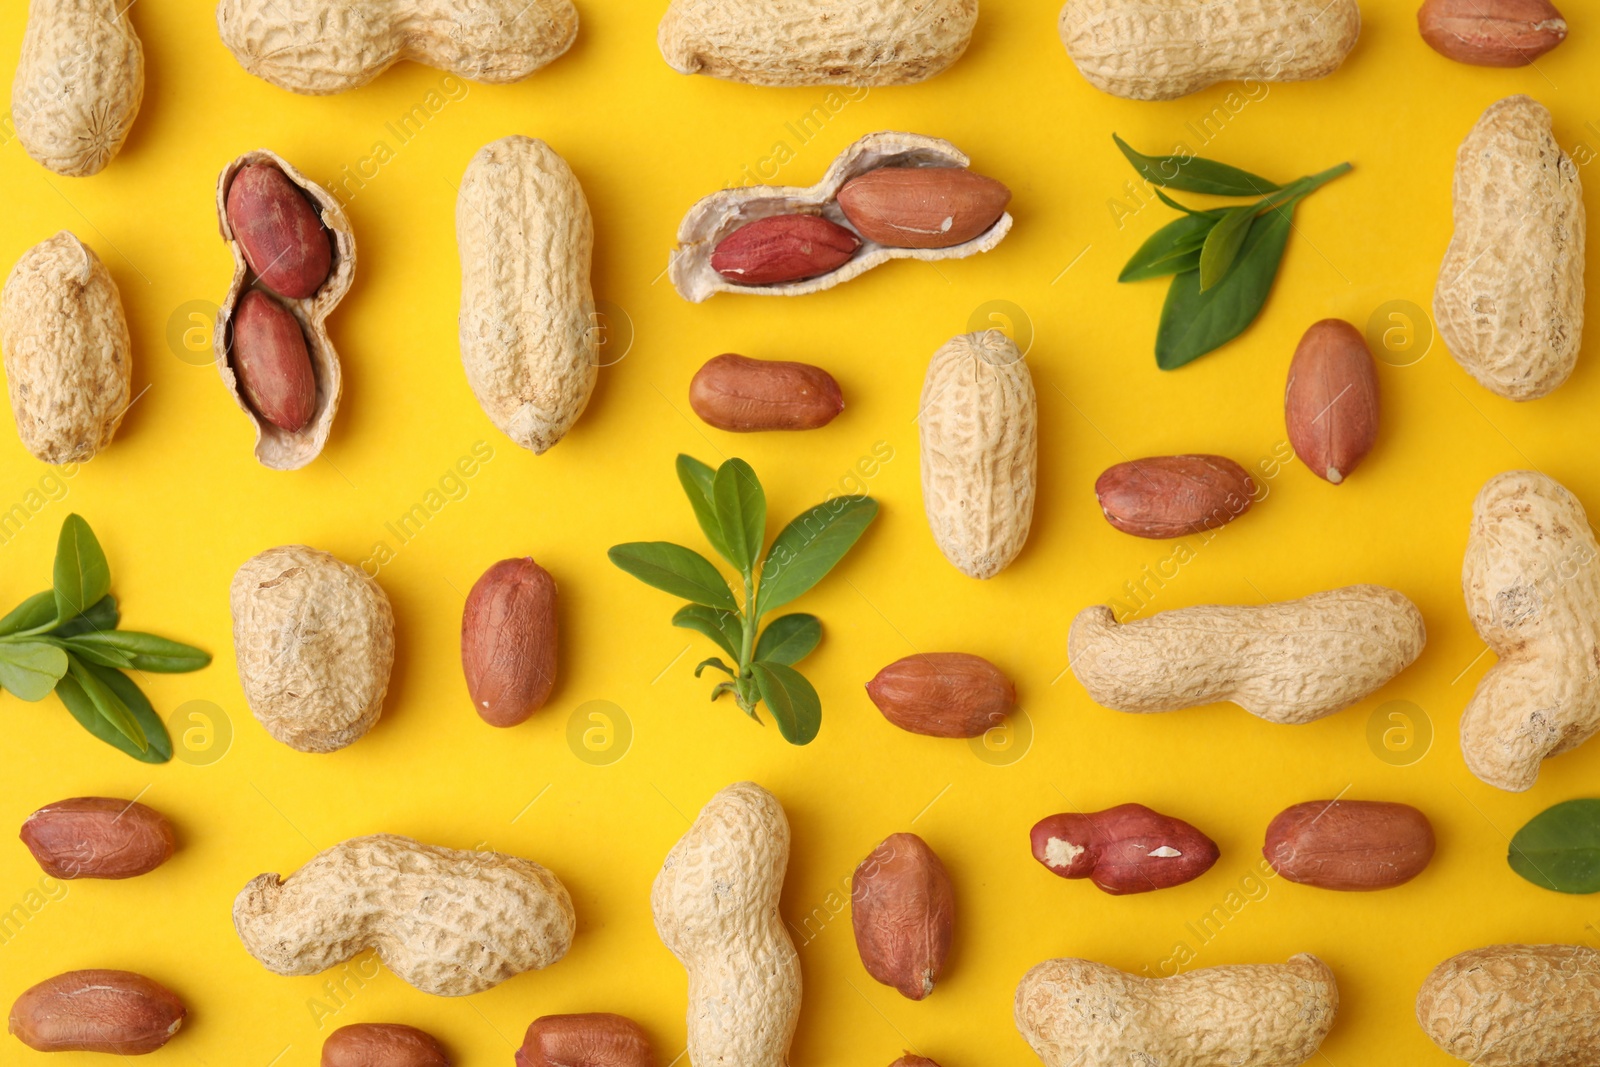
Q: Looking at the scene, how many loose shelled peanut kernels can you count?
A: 14